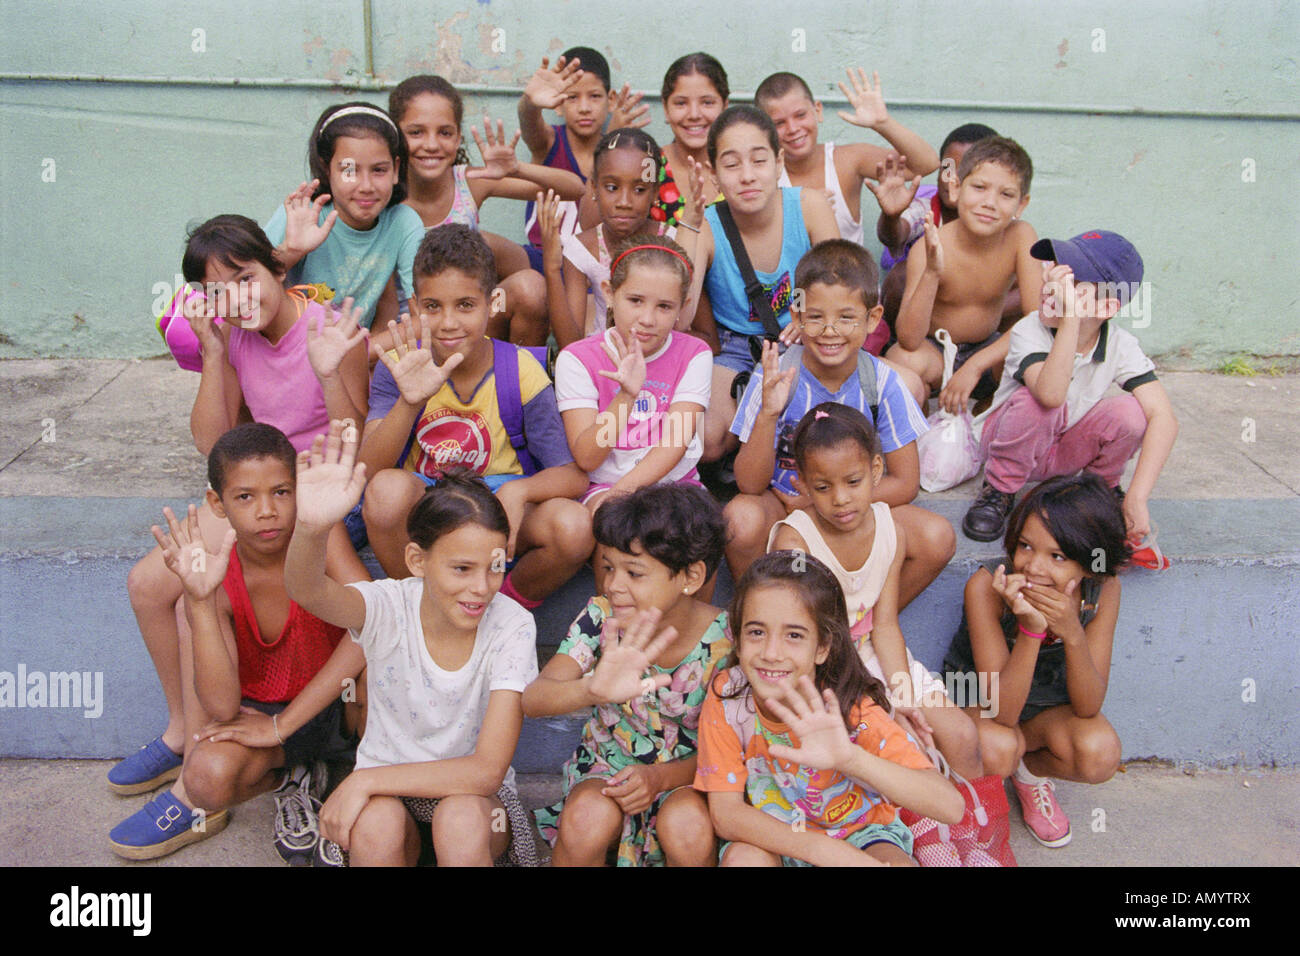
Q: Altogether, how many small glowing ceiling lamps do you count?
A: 0